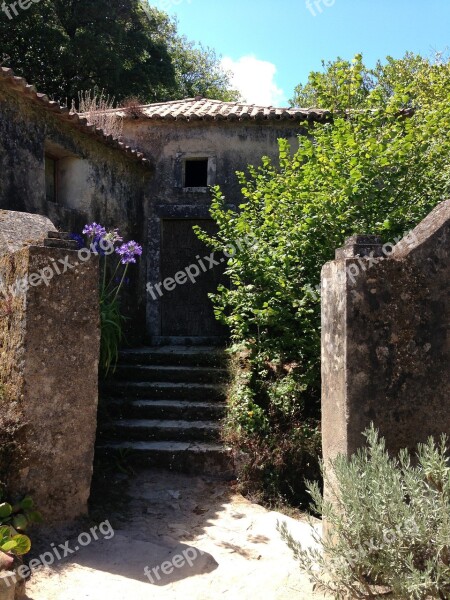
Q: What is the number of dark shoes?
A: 0